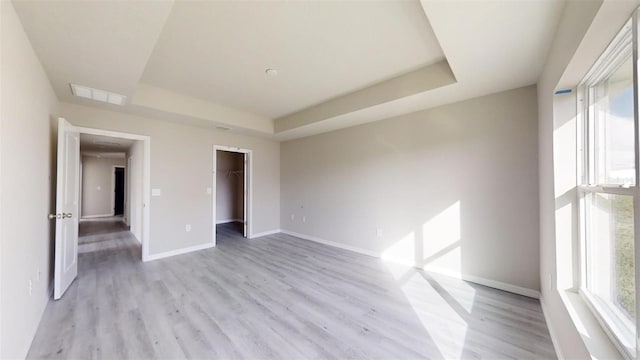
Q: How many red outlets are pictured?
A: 0